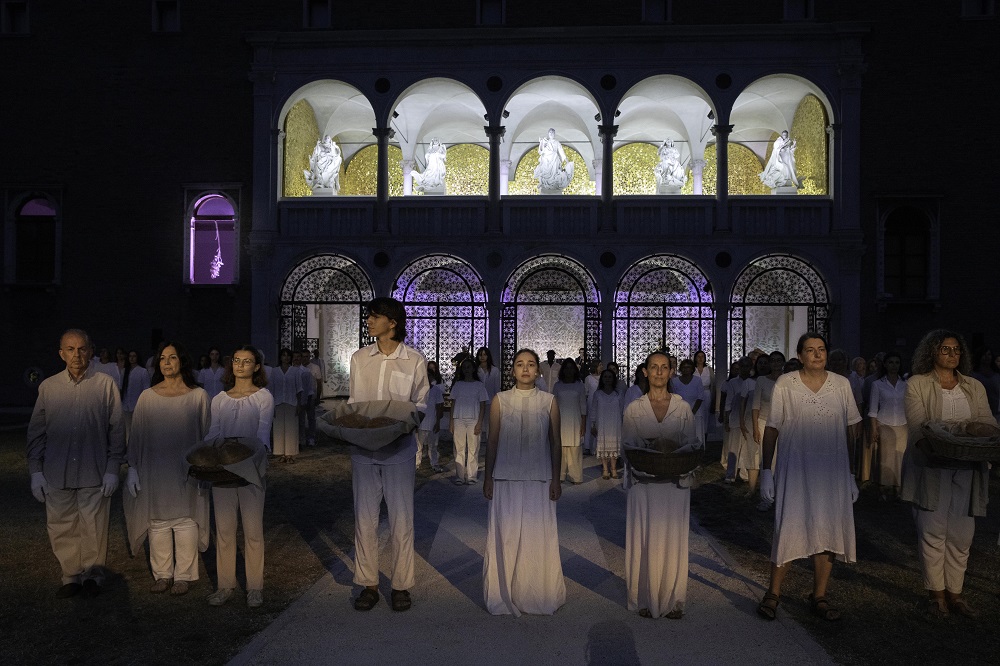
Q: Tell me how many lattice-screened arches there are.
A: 5